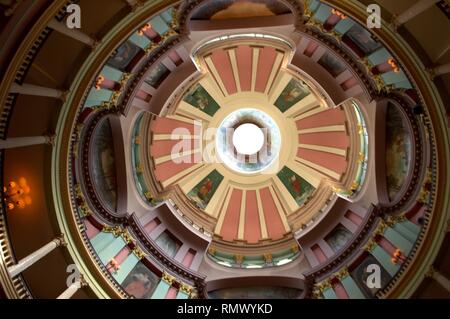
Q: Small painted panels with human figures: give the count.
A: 4